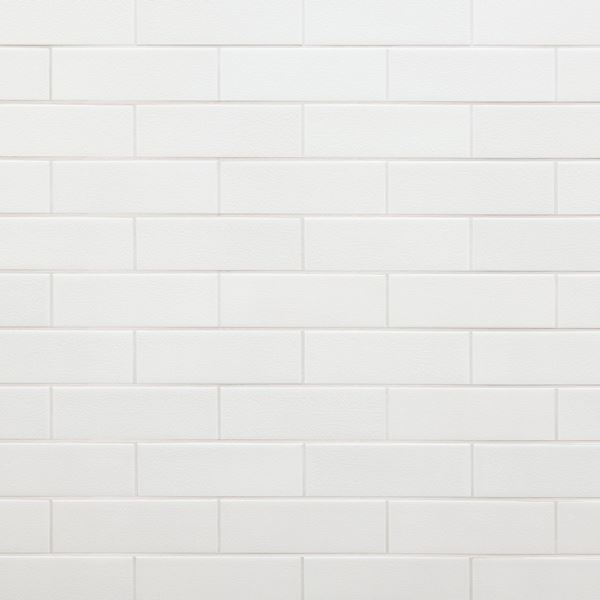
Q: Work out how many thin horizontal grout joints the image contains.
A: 10